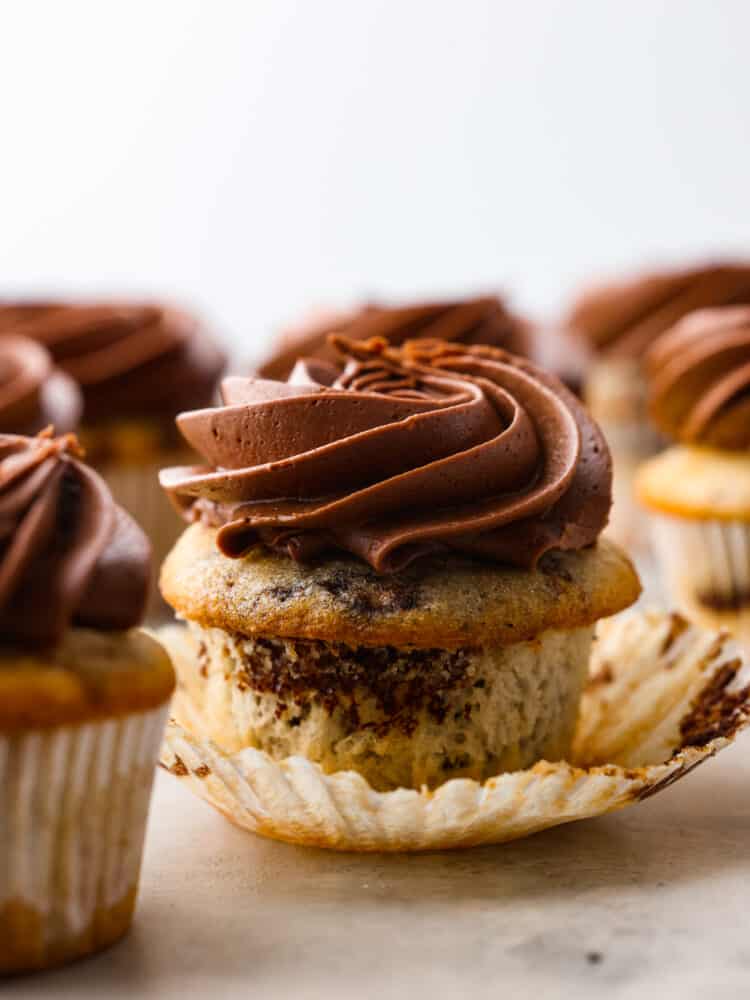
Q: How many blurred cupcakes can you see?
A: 6